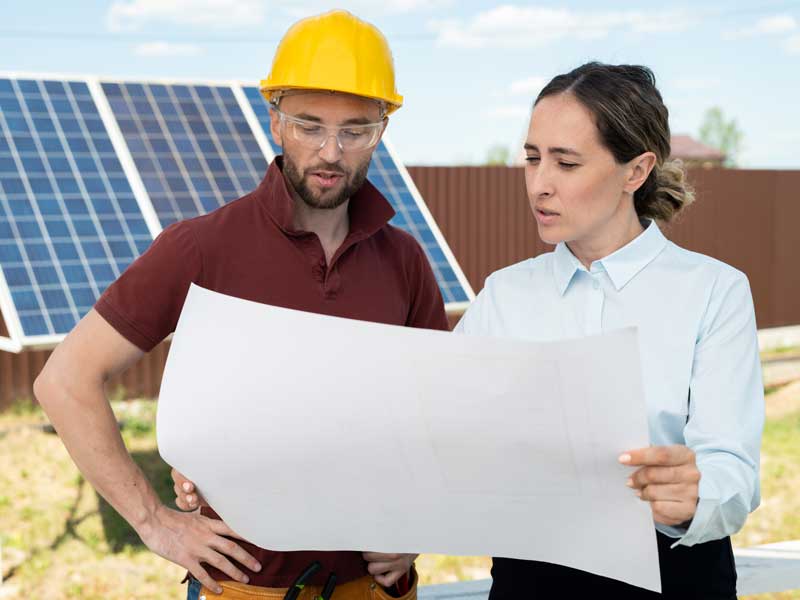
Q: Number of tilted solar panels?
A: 3